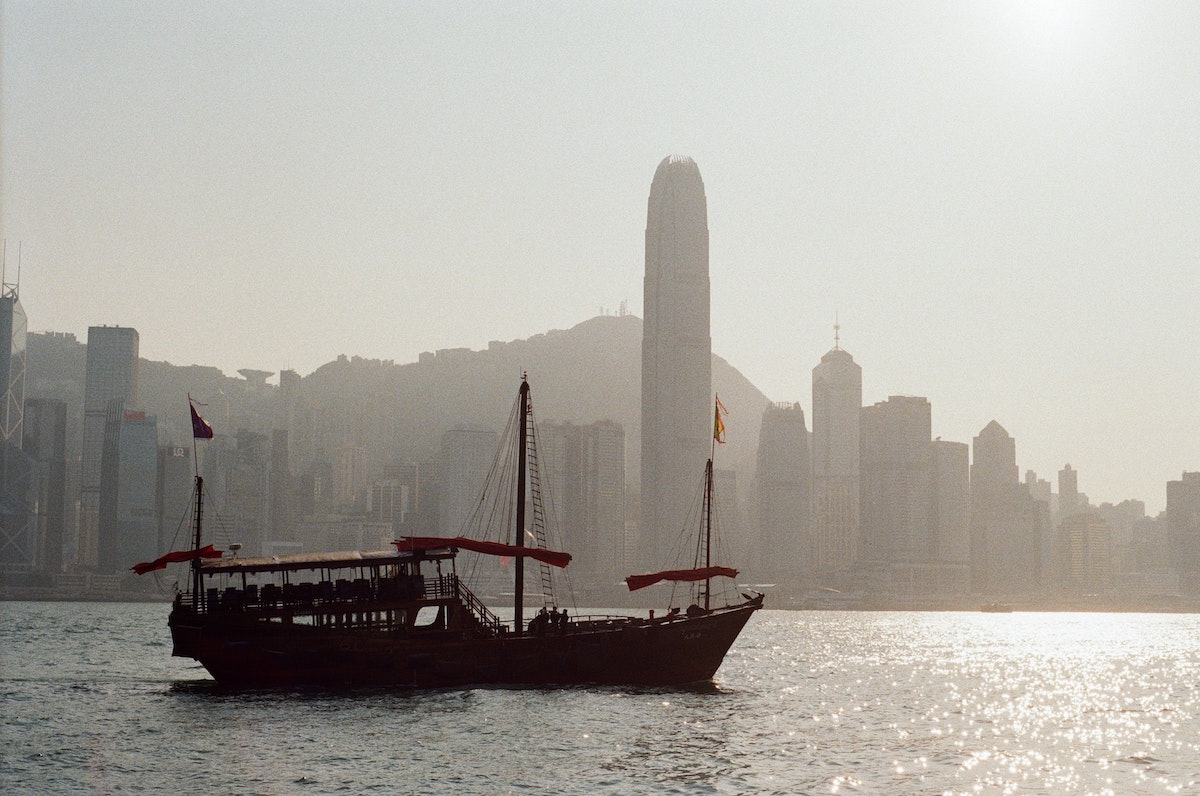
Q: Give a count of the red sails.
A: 3